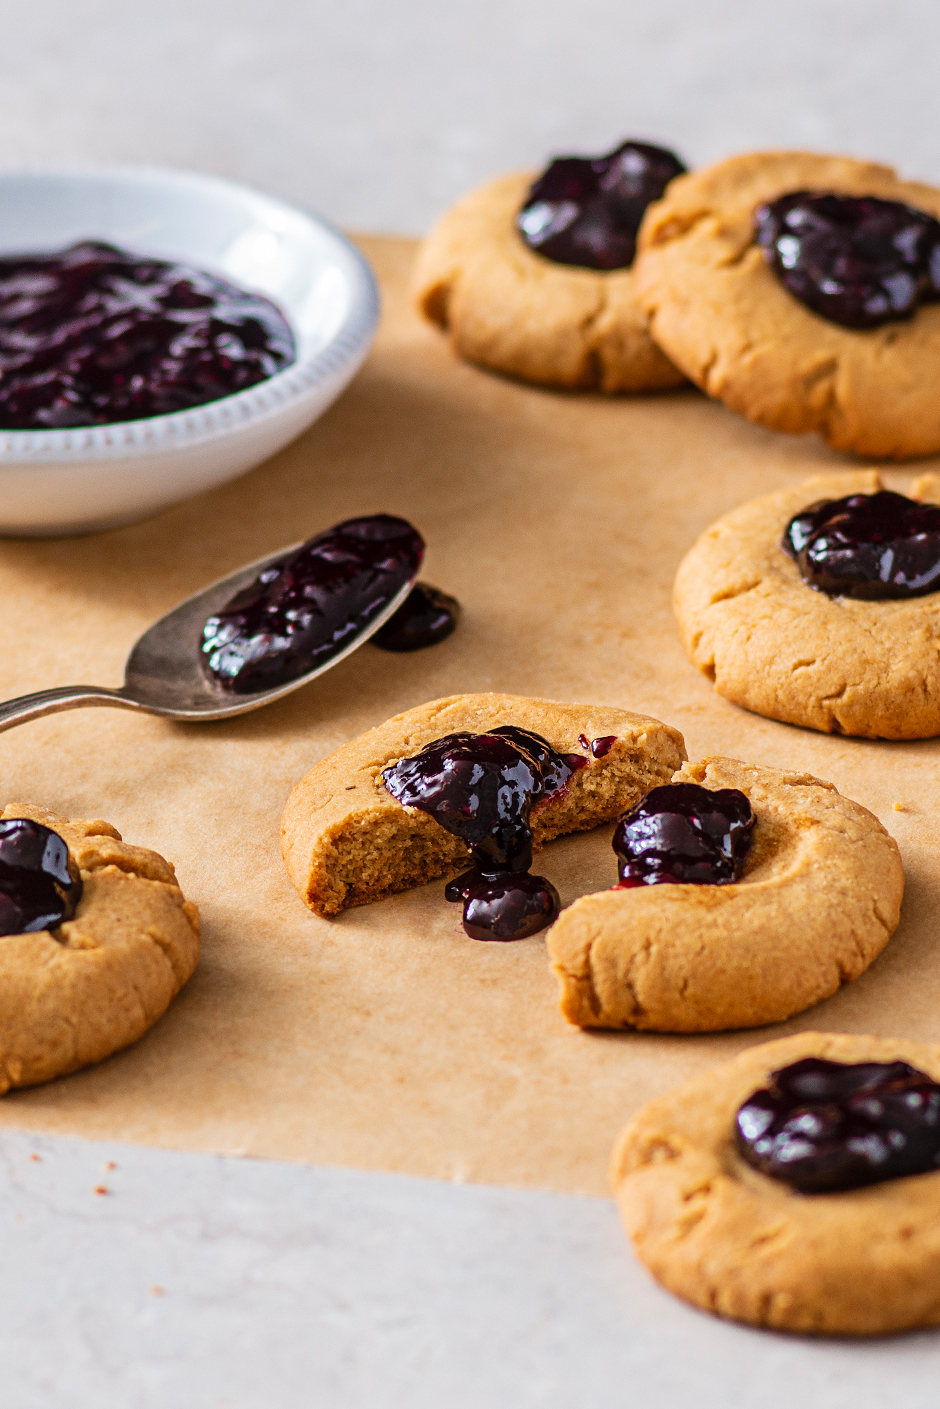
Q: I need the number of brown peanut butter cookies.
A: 6